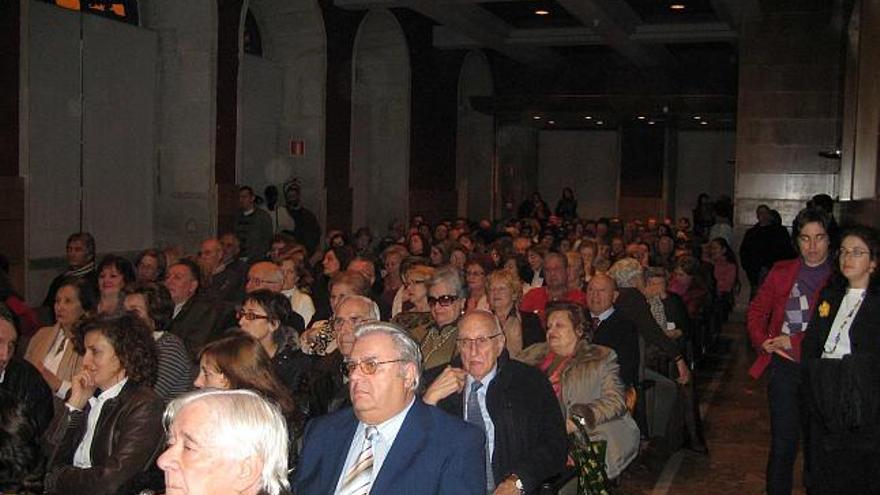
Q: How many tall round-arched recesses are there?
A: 4